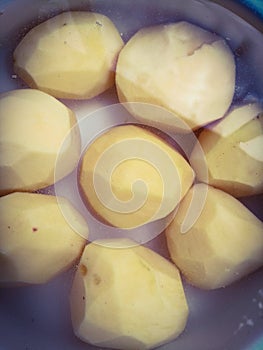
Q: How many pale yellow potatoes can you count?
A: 8